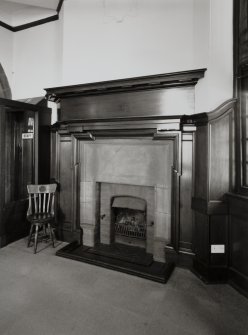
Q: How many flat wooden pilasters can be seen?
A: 2